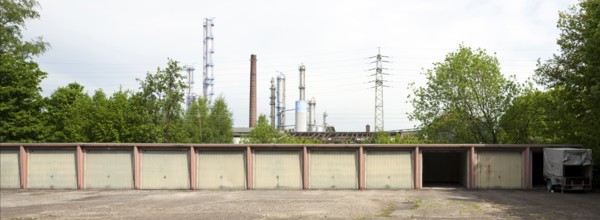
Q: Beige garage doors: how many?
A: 9